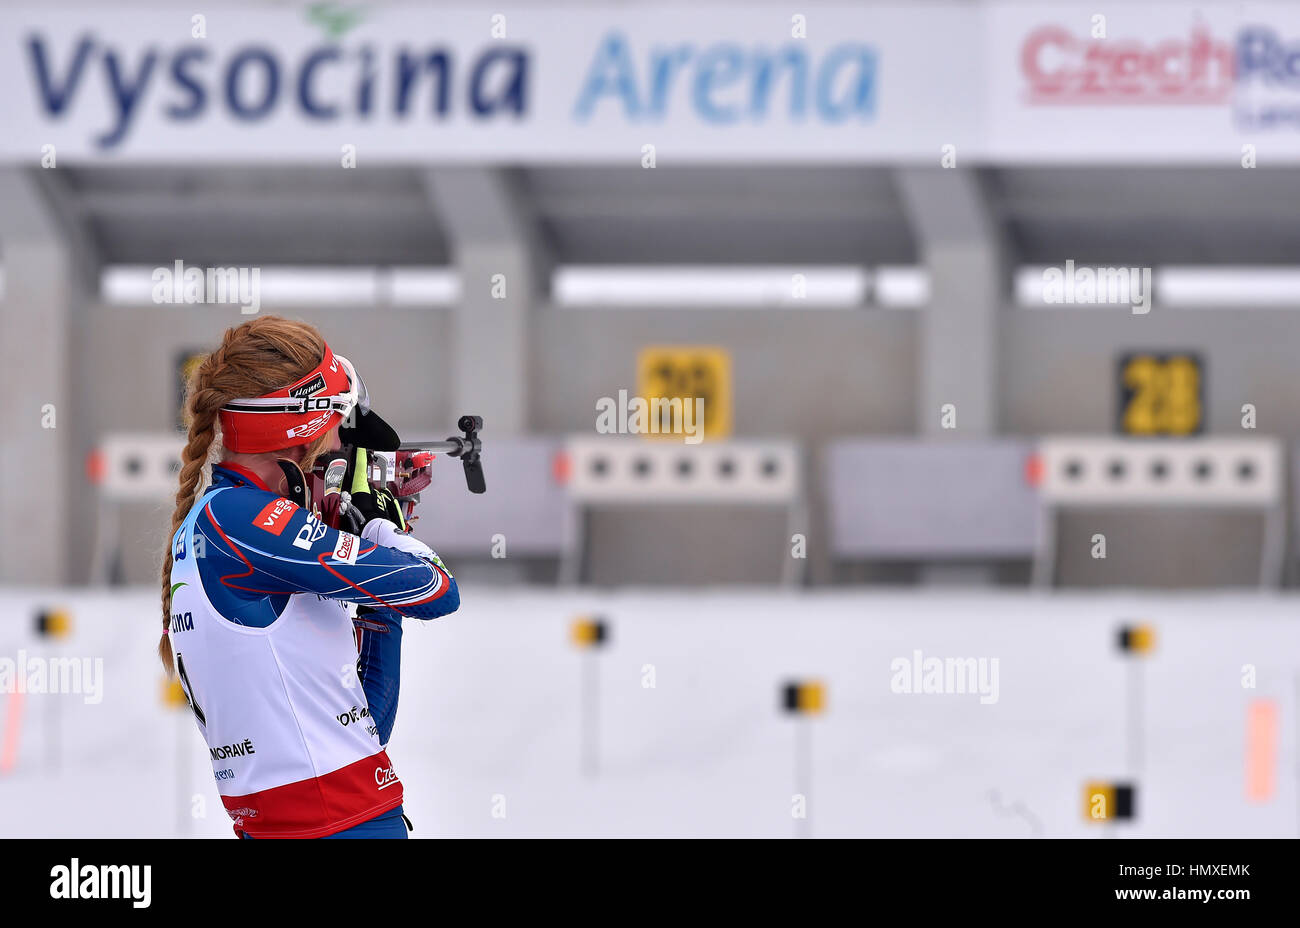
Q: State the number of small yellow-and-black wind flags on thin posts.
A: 6